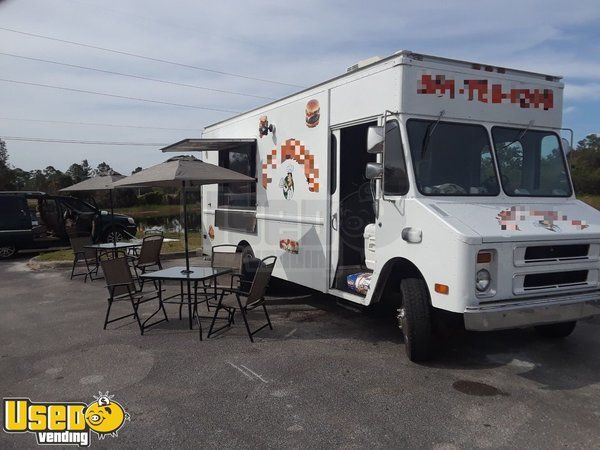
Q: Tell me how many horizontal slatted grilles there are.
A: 2